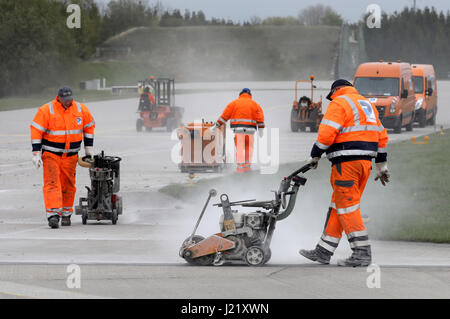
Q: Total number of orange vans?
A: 2